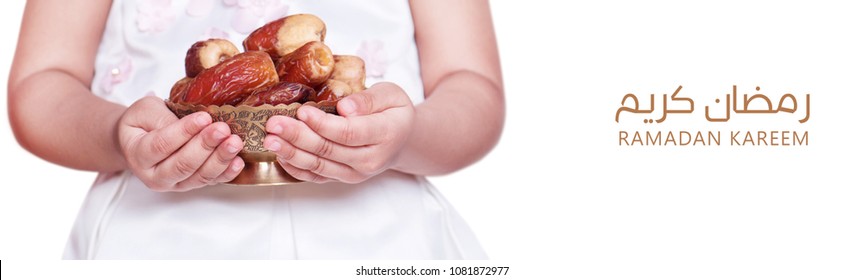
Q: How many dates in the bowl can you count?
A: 8